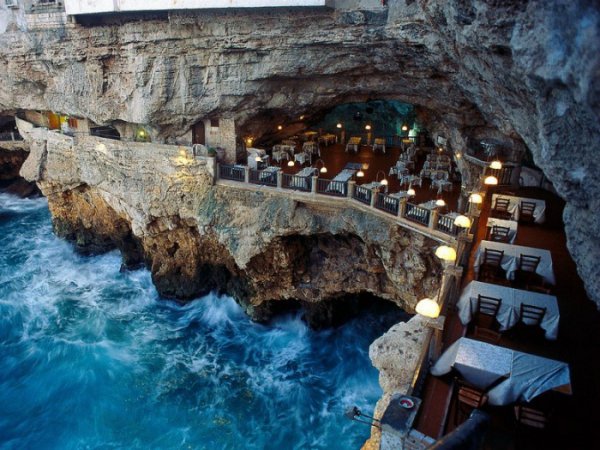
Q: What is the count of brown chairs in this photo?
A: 9